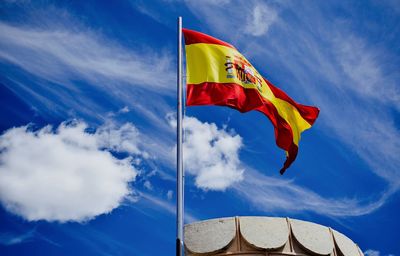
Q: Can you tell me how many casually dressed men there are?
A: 0